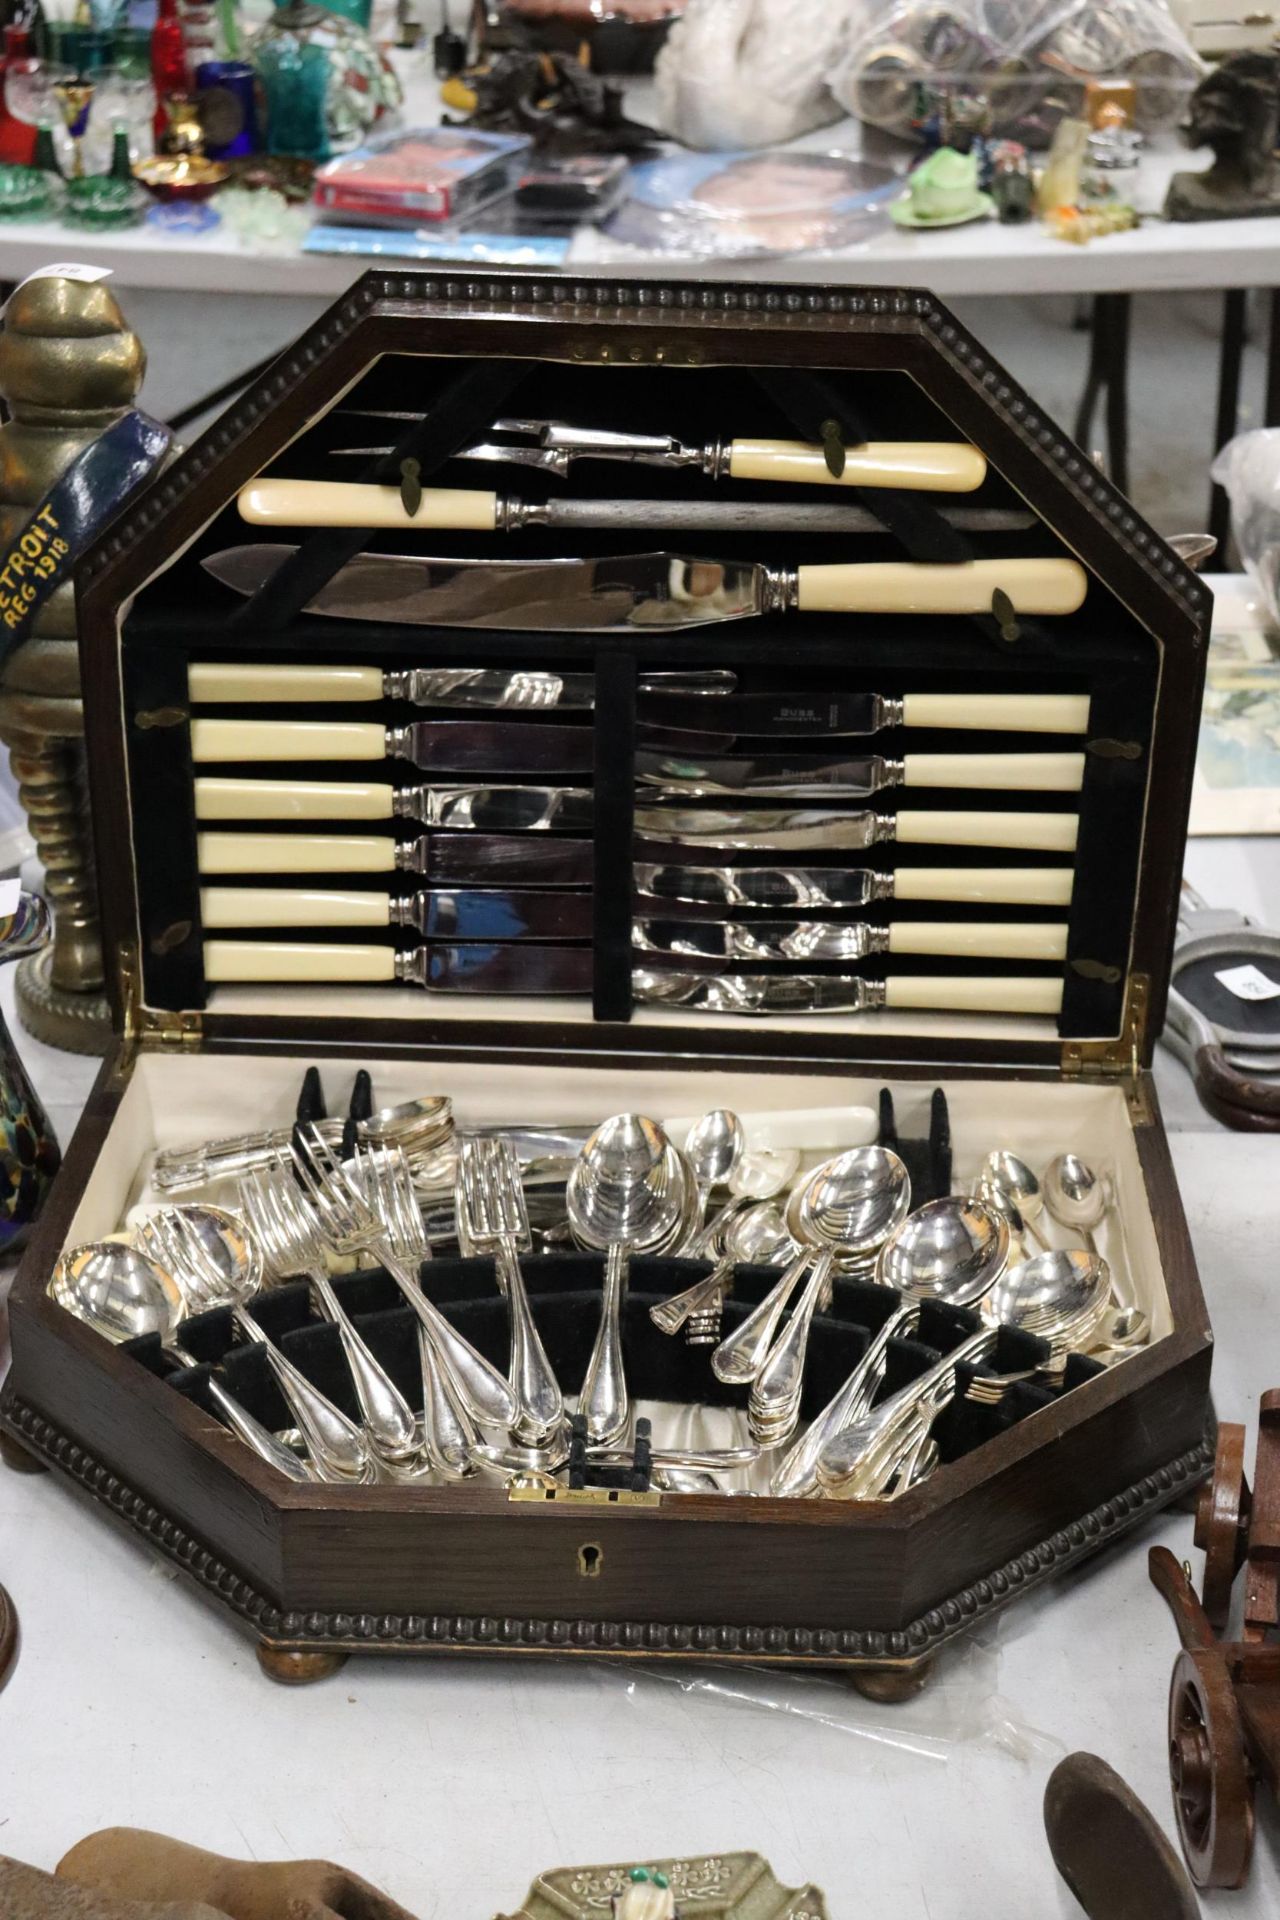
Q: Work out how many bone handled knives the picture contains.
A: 13